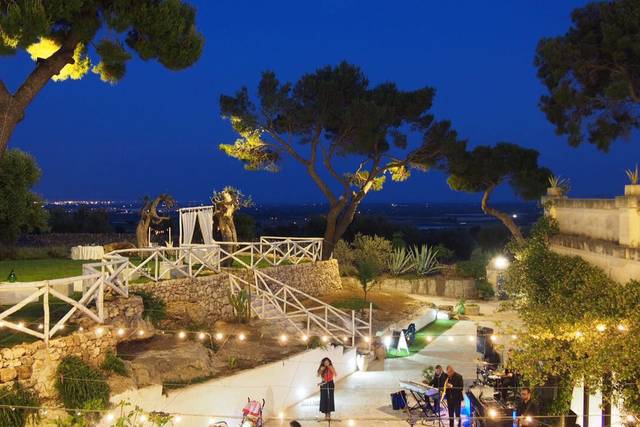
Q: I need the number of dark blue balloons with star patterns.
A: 0